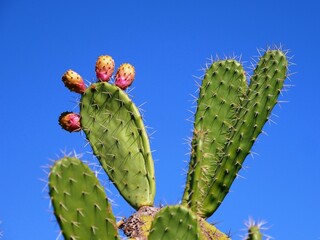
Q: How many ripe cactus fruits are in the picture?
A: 4